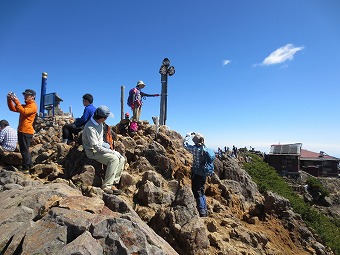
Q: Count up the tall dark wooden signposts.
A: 1